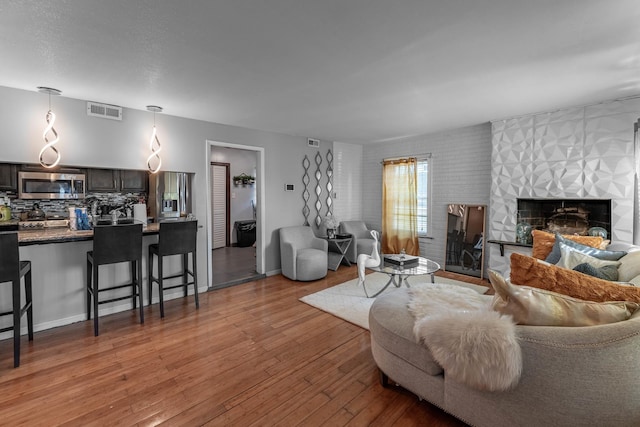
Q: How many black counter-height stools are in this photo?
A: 3